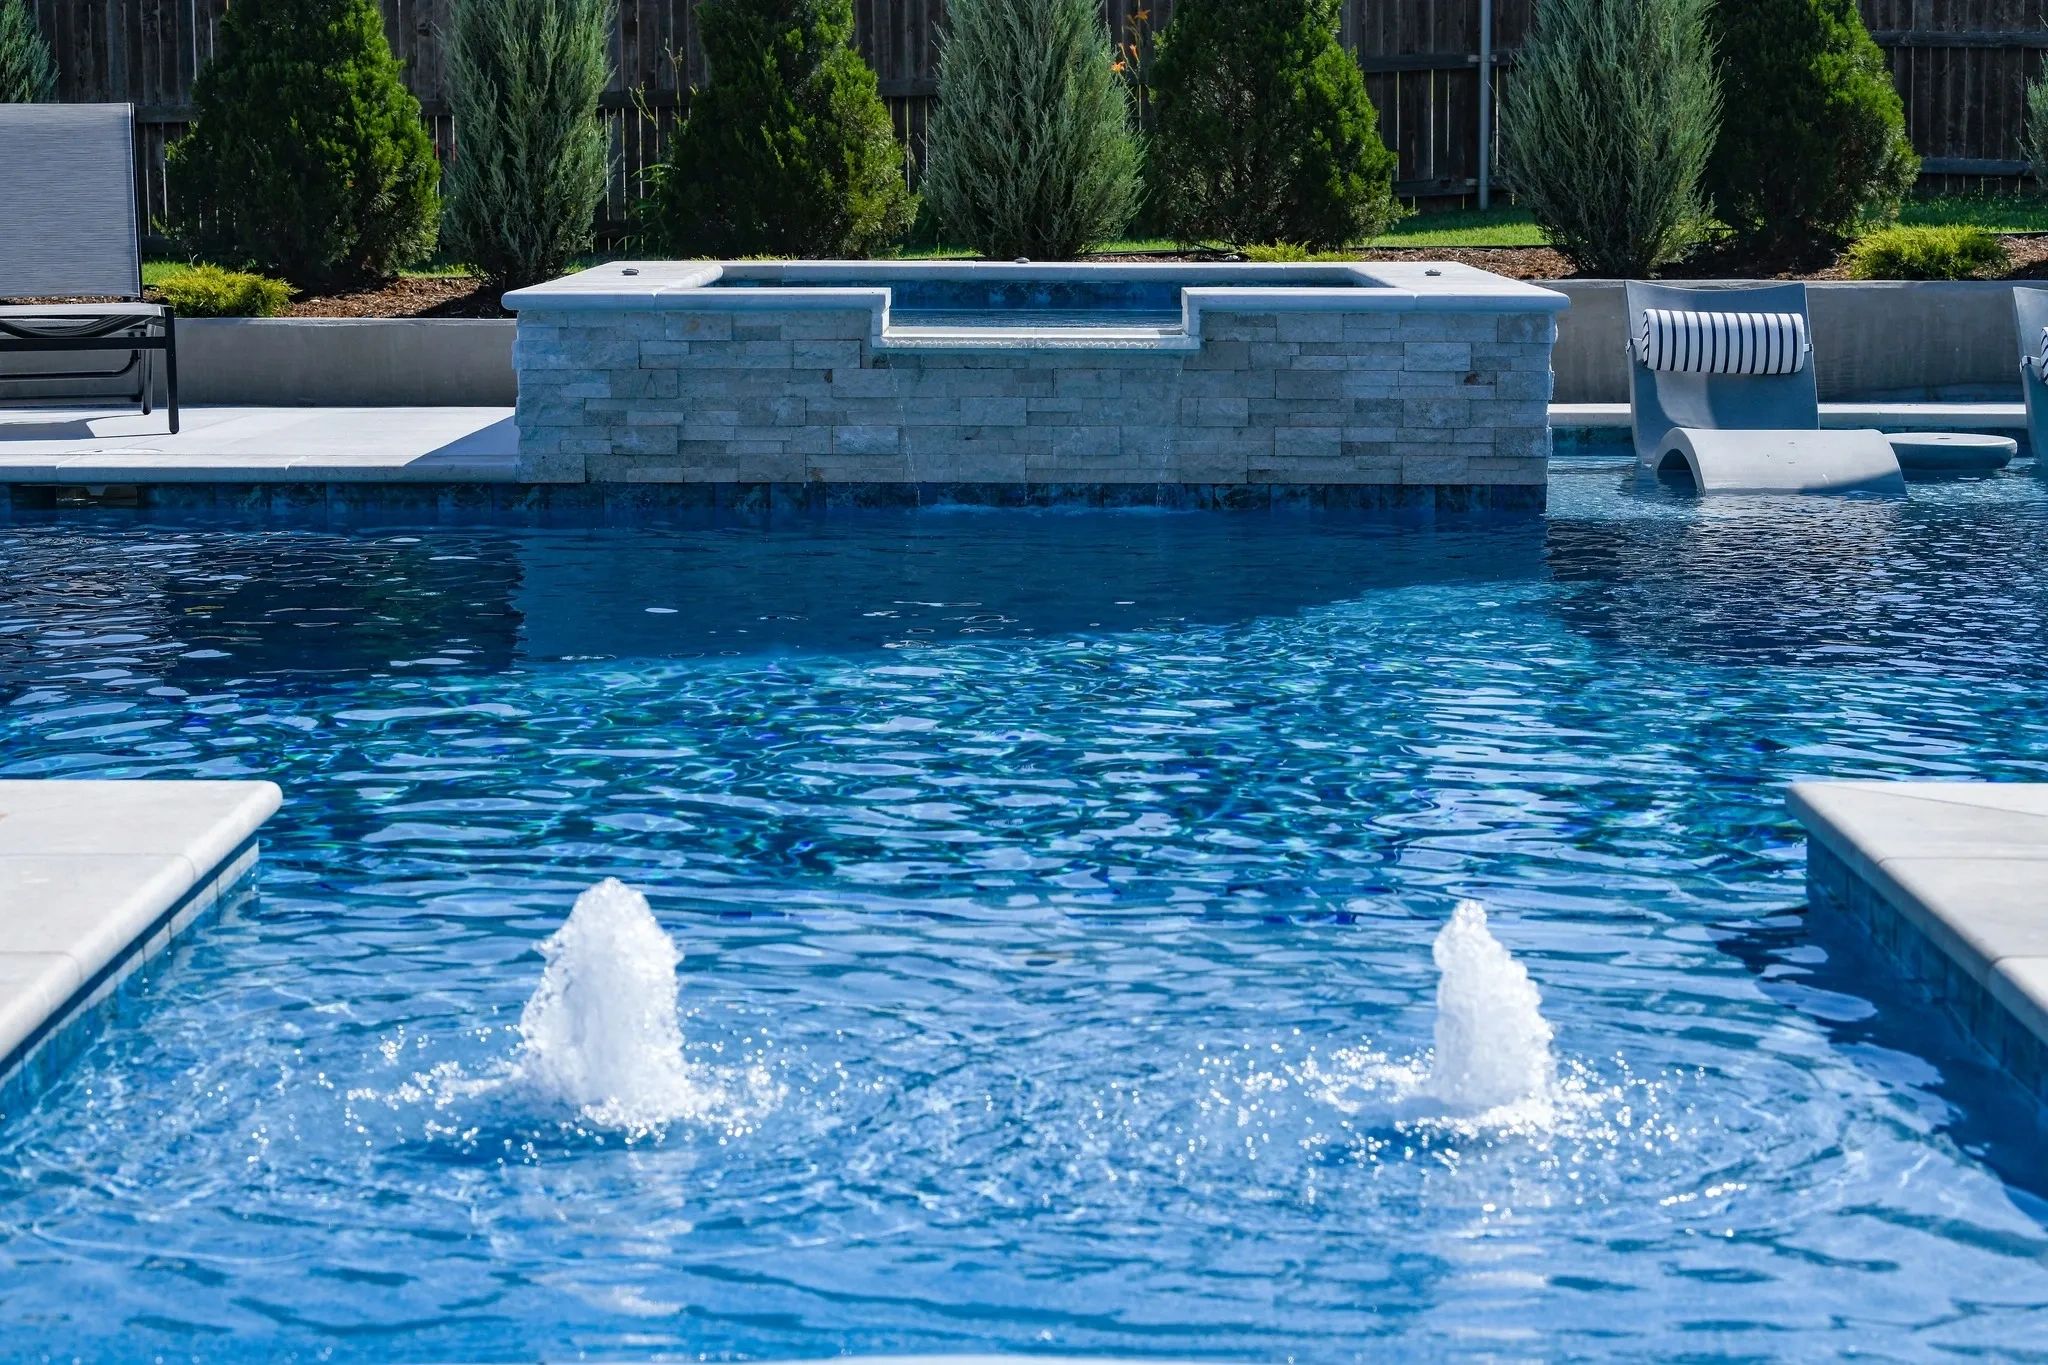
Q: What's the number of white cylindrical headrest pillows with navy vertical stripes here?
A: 2